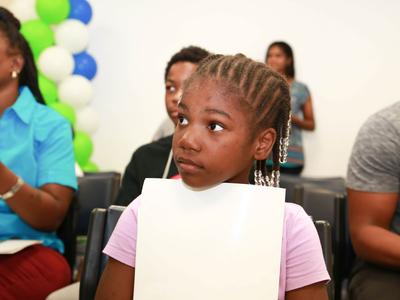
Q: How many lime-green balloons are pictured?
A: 6